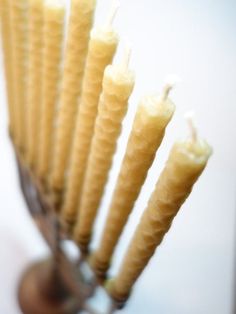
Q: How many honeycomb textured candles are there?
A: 9